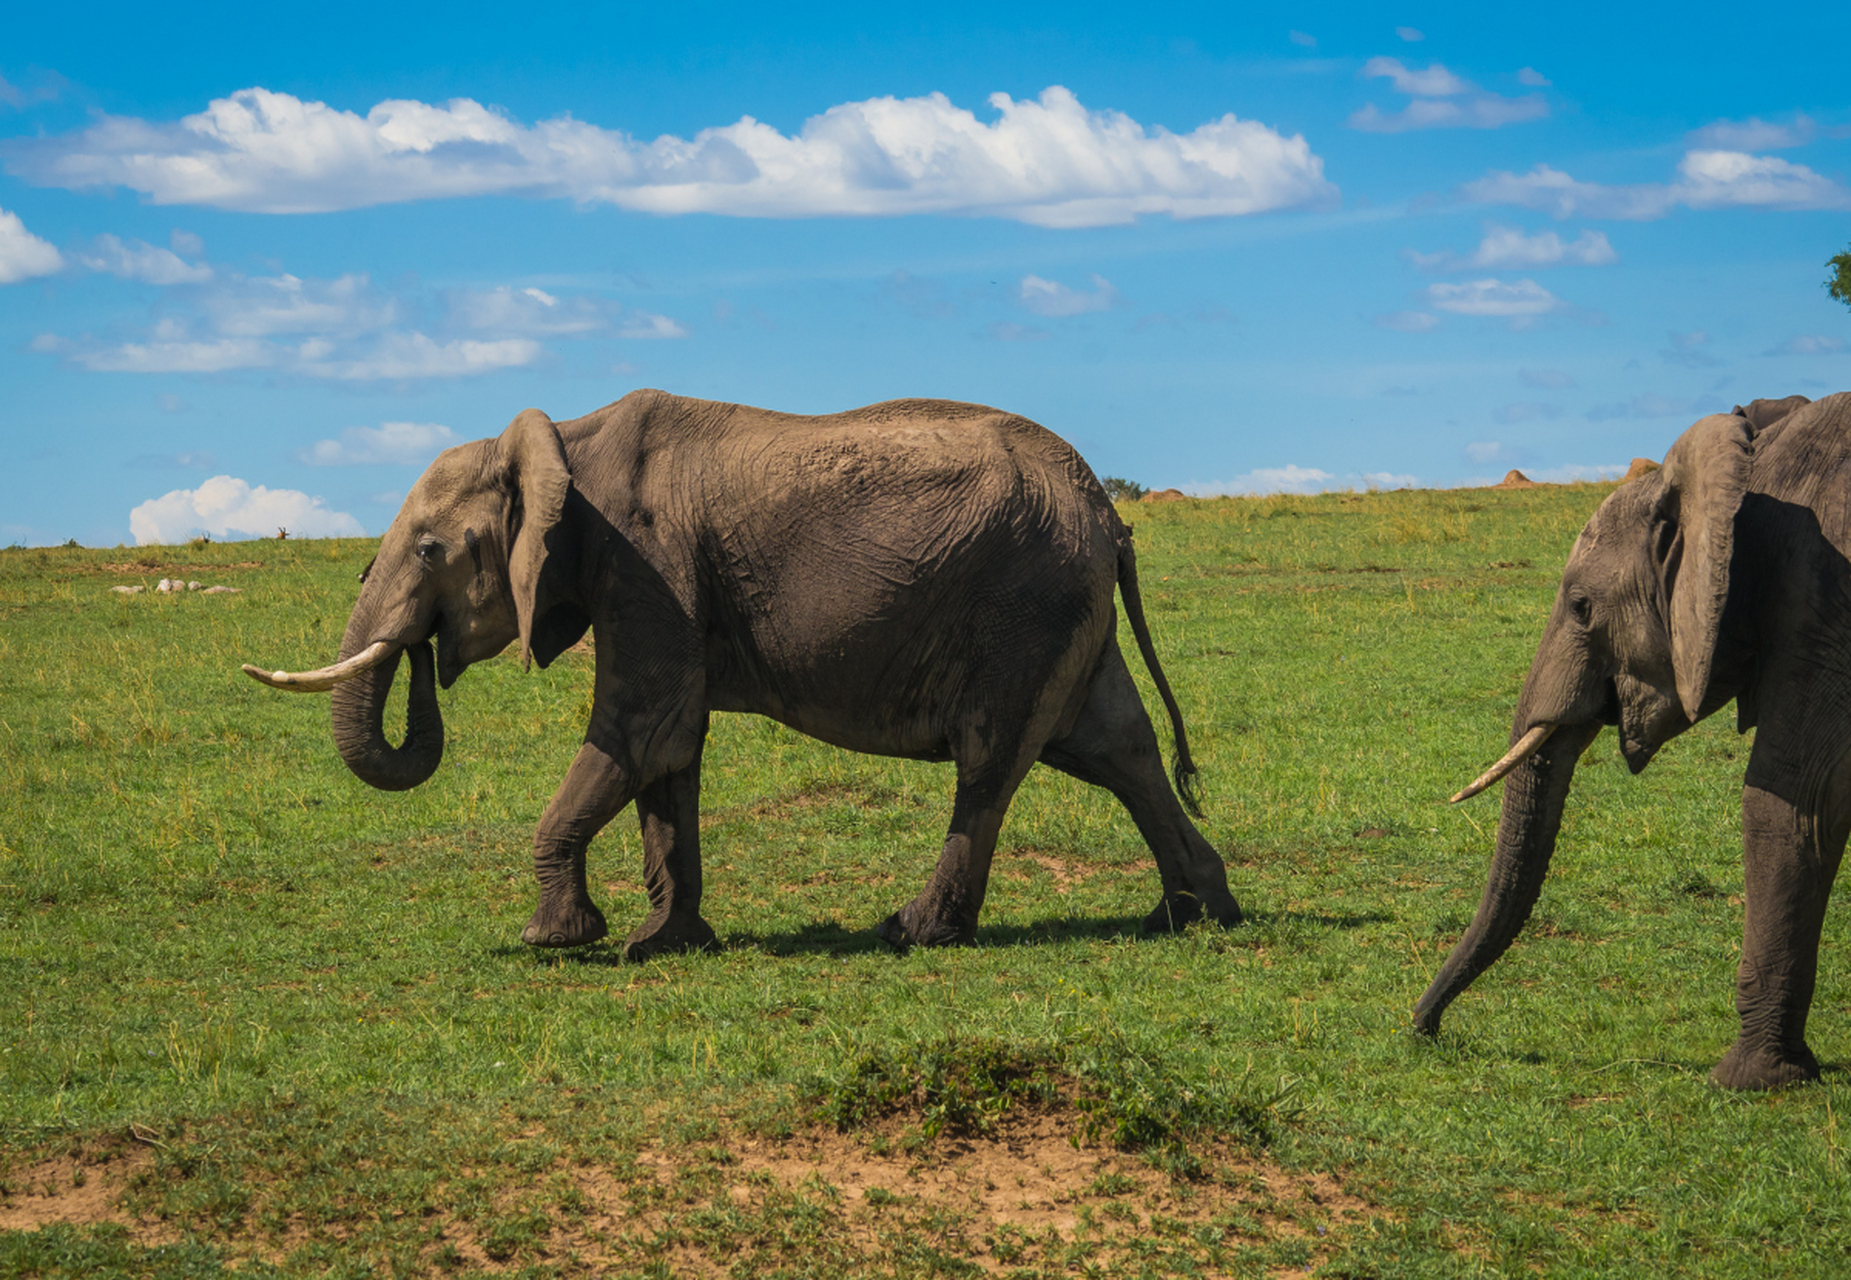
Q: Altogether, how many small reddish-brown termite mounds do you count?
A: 3